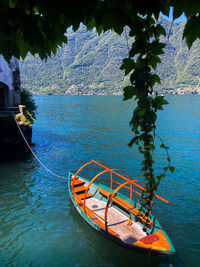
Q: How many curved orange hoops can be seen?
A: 3